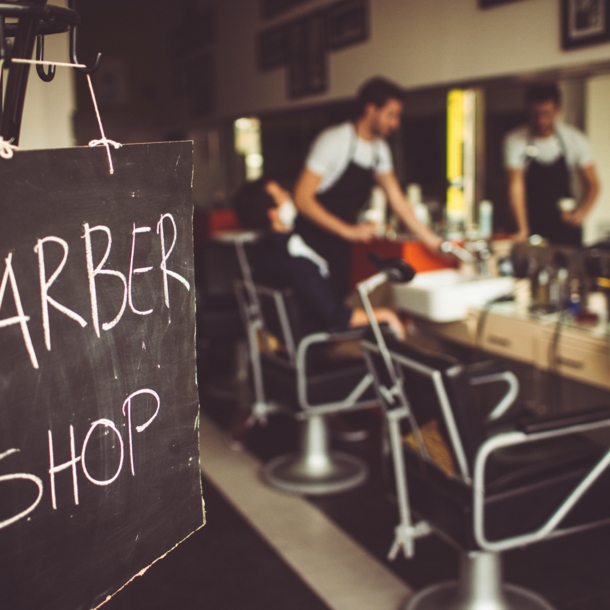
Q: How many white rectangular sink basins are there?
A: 1